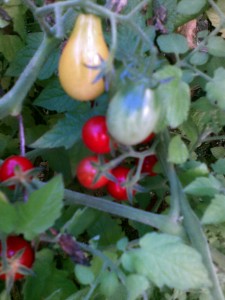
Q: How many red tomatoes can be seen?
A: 7